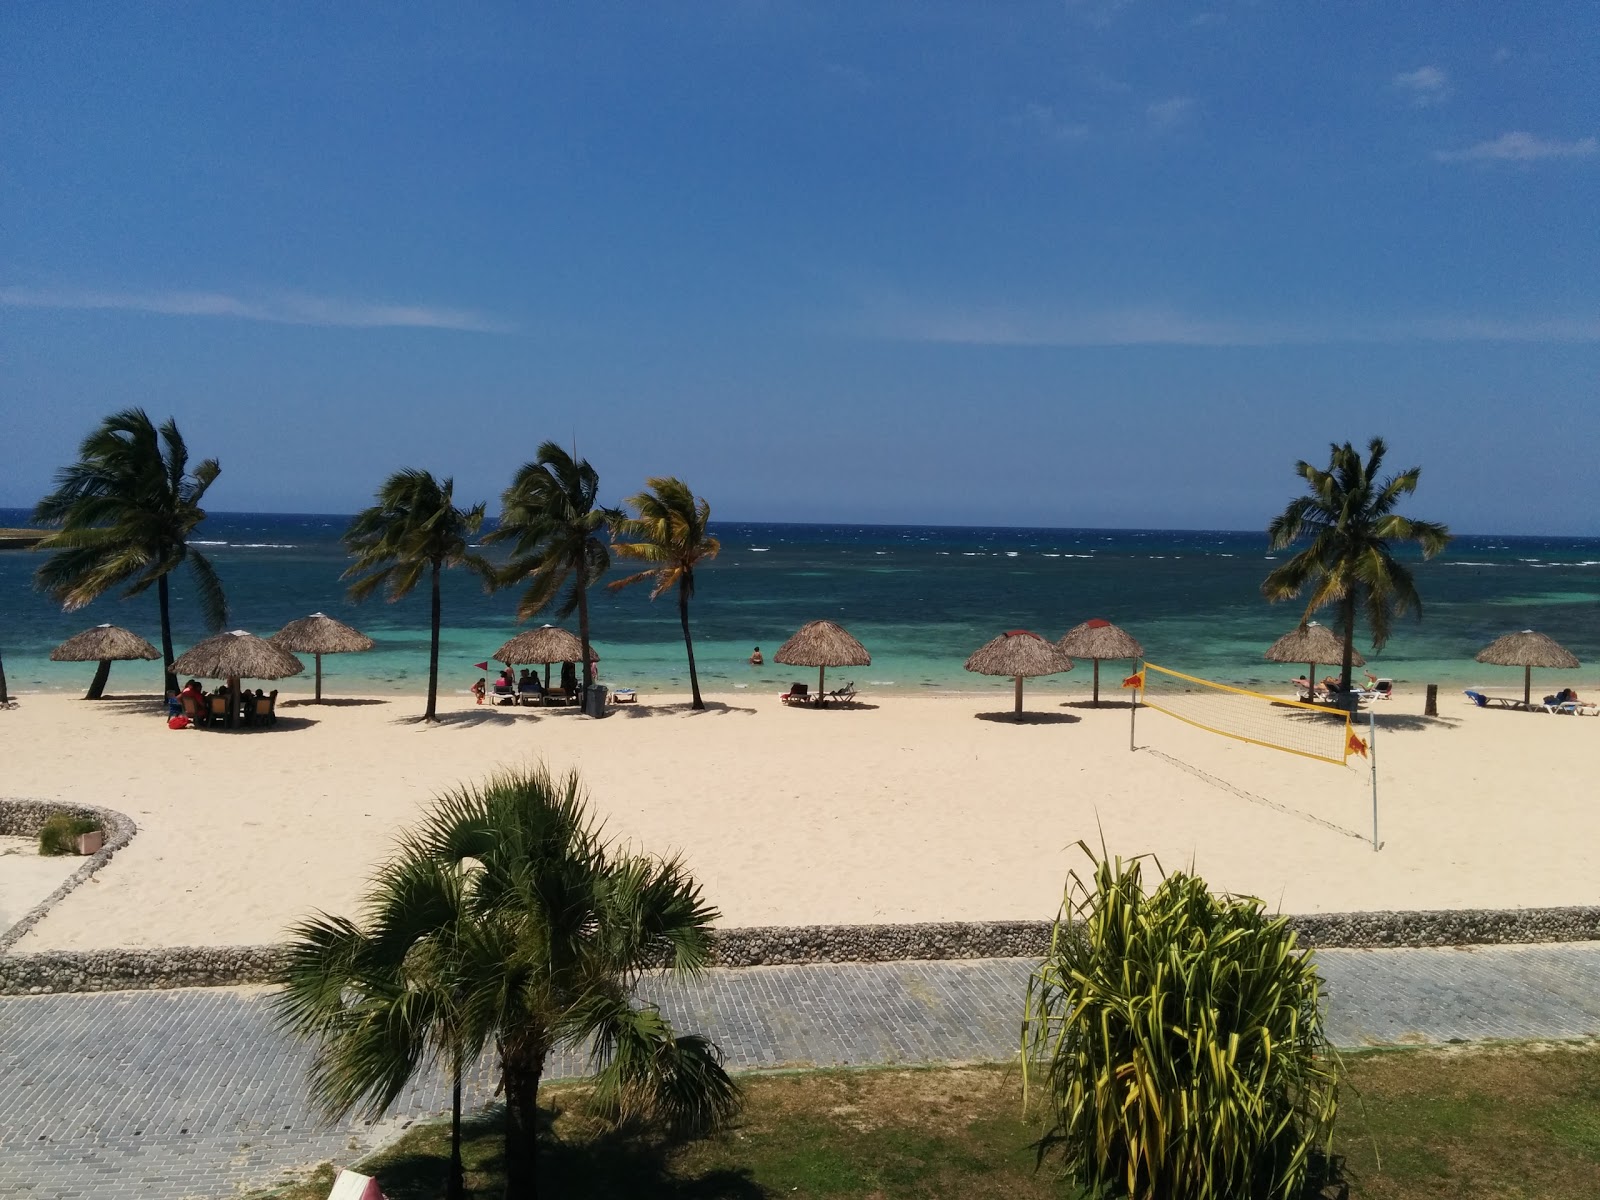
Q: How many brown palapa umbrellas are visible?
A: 9